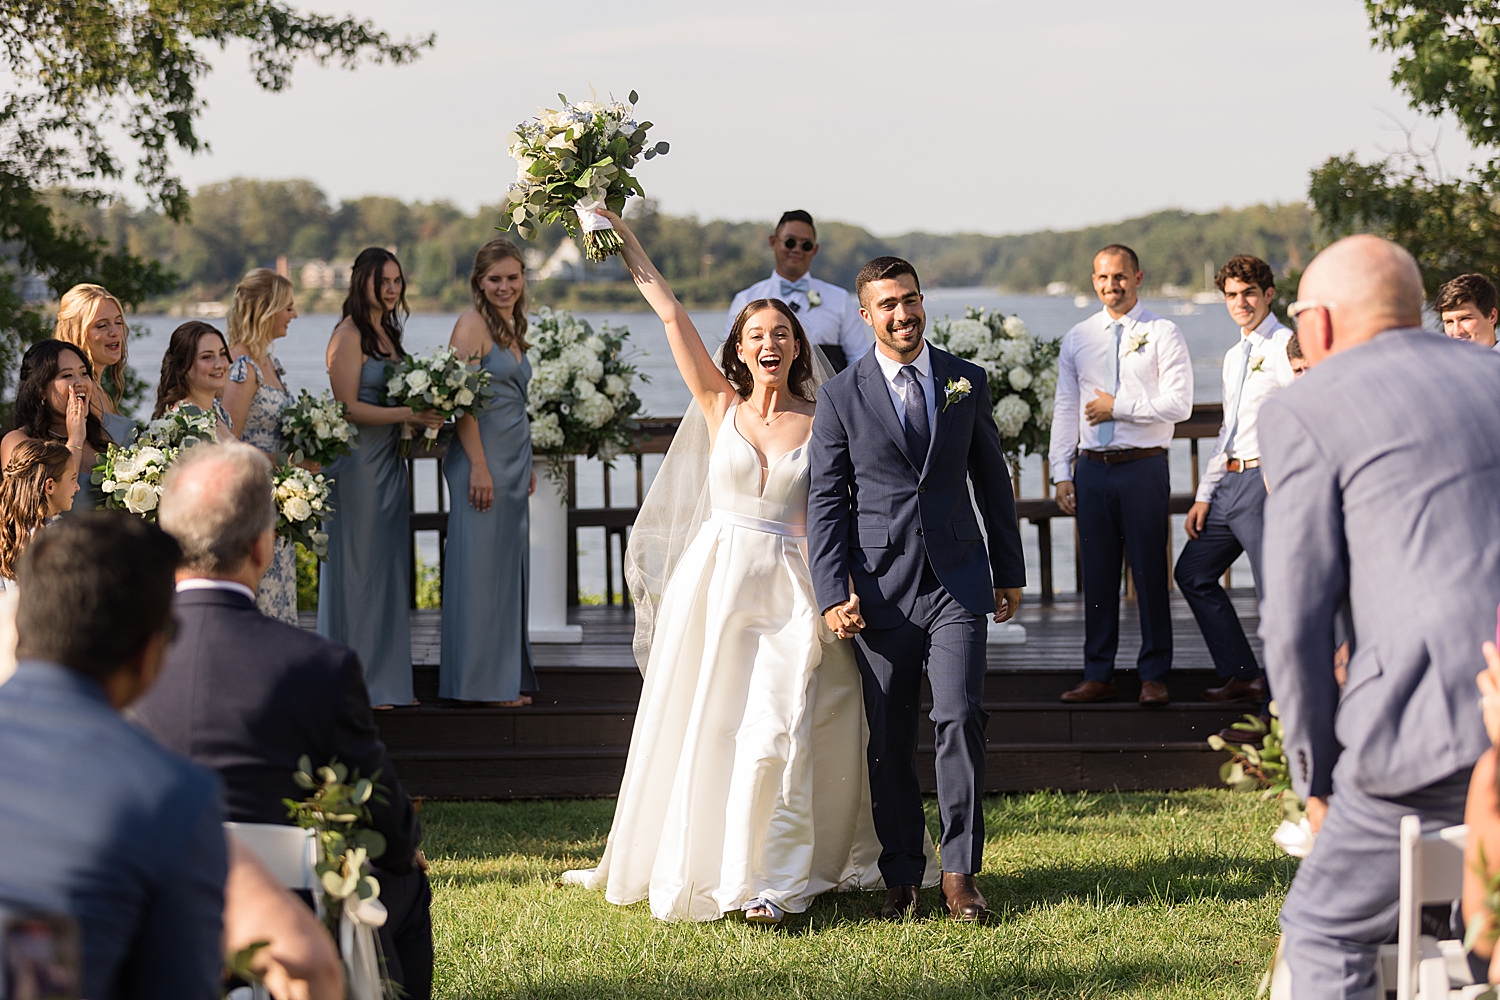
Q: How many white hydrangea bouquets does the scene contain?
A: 2